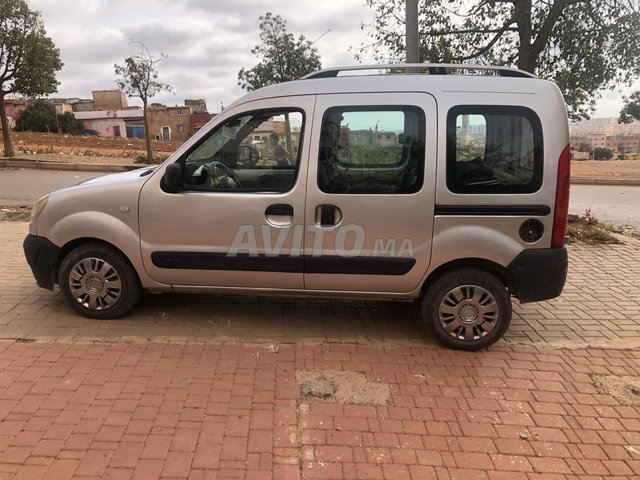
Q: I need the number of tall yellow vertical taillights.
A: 0